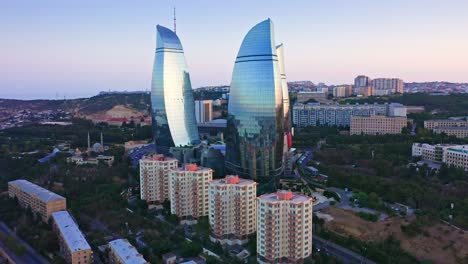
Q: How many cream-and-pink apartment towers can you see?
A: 4